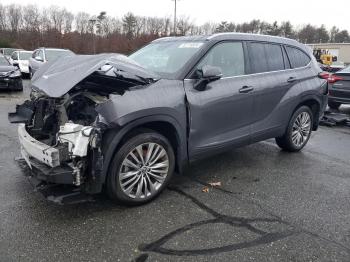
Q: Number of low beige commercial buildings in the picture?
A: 1